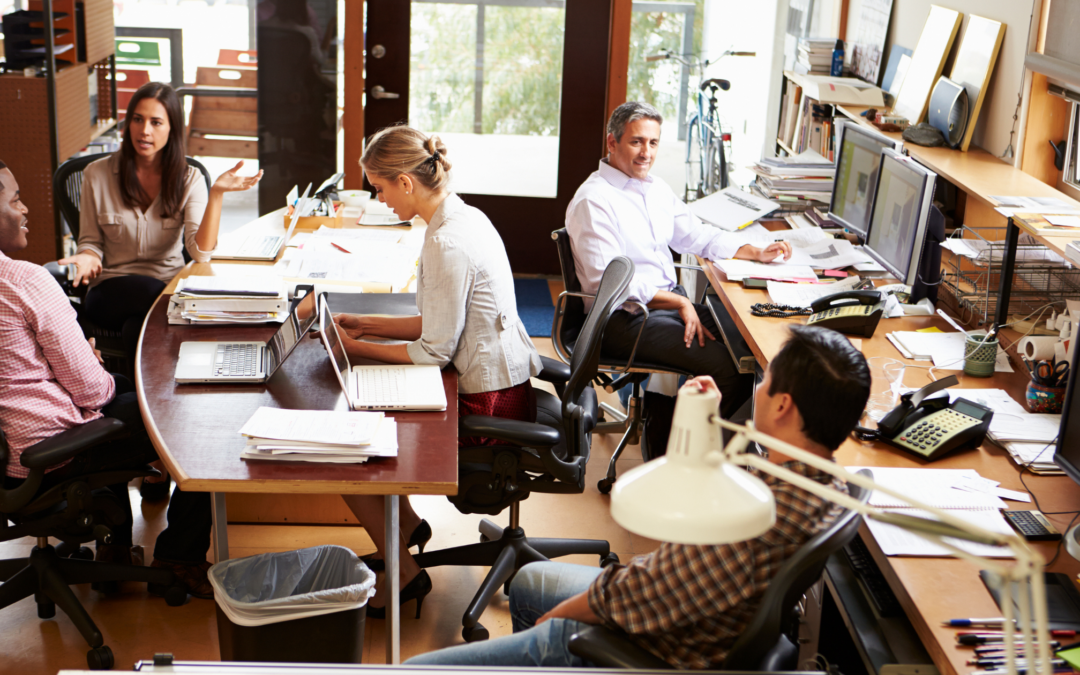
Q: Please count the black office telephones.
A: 2